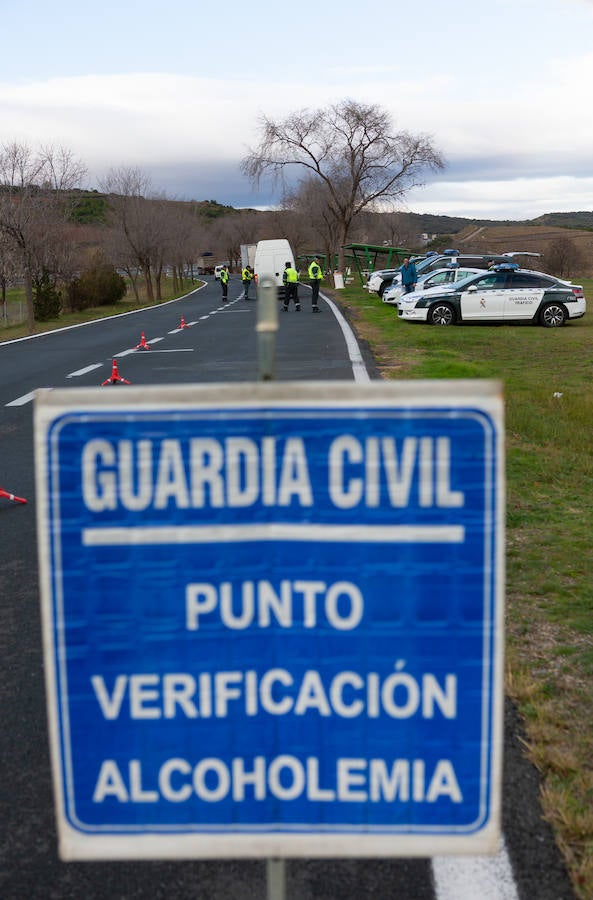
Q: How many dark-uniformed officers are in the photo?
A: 4